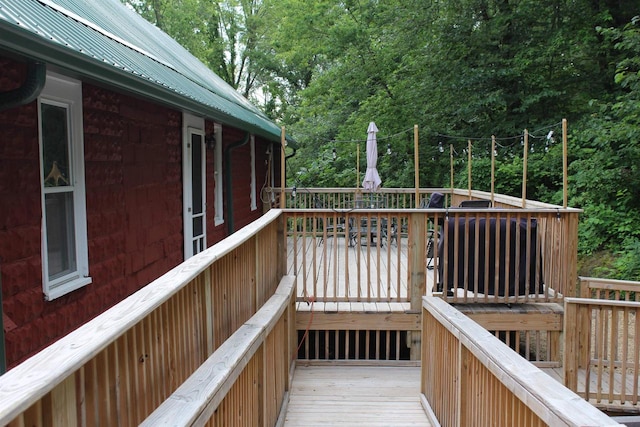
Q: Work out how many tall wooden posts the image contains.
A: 8